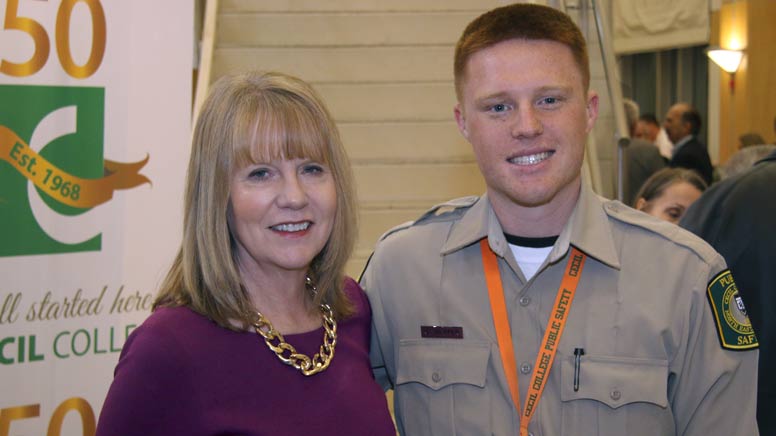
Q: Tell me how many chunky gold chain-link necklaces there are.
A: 1